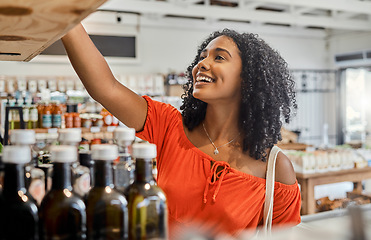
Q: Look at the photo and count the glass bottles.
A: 7